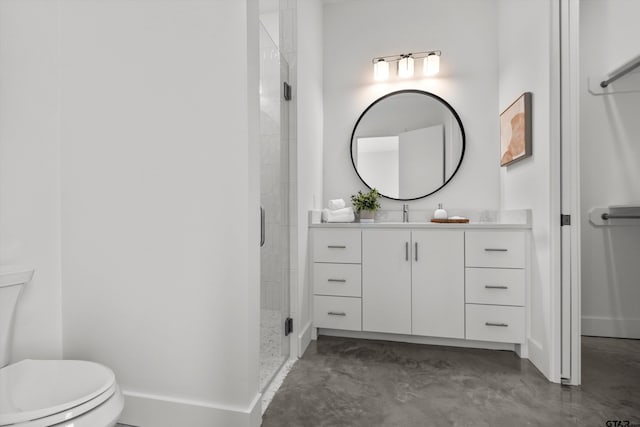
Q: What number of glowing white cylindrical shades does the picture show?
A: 3